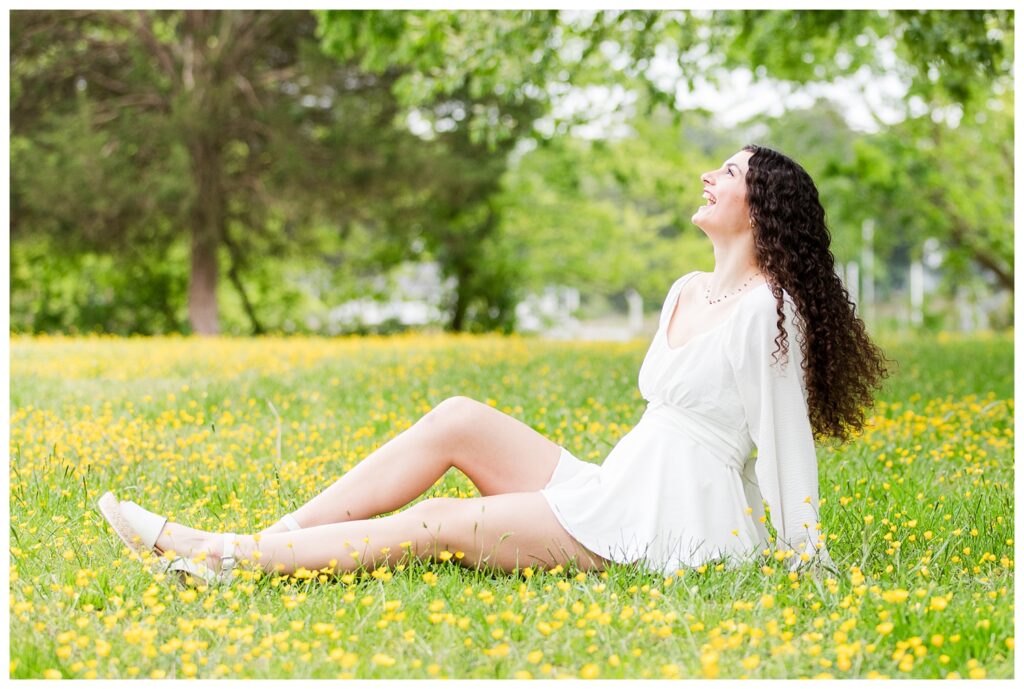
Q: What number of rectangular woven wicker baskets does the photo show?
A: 0